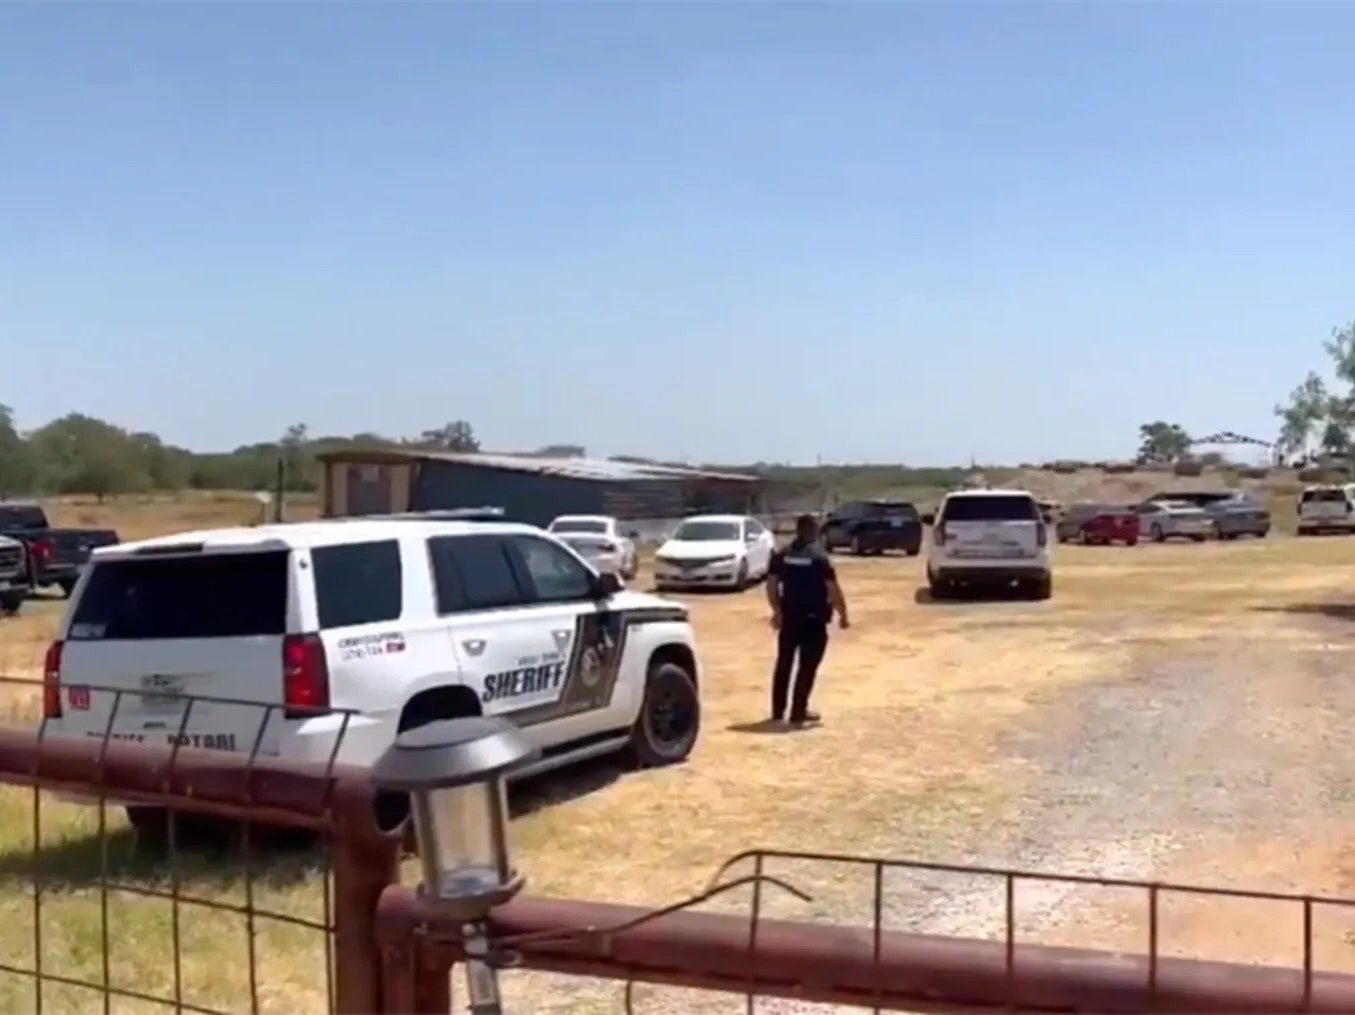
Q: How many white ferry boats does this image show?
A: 0